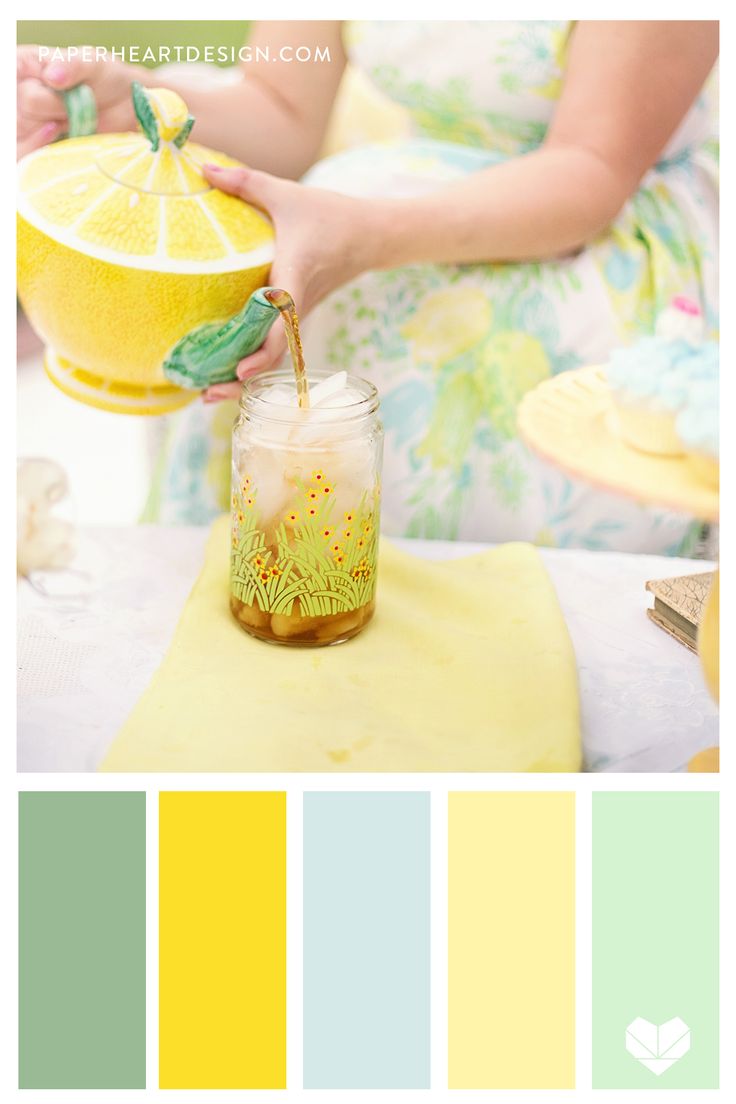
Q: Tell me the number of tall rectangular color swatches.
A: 5